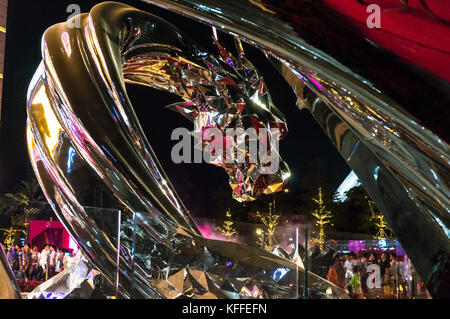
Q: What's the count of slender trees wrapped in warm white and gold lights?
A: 4